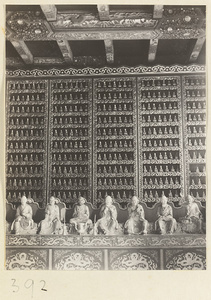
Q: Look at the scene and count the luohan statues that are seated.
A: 7